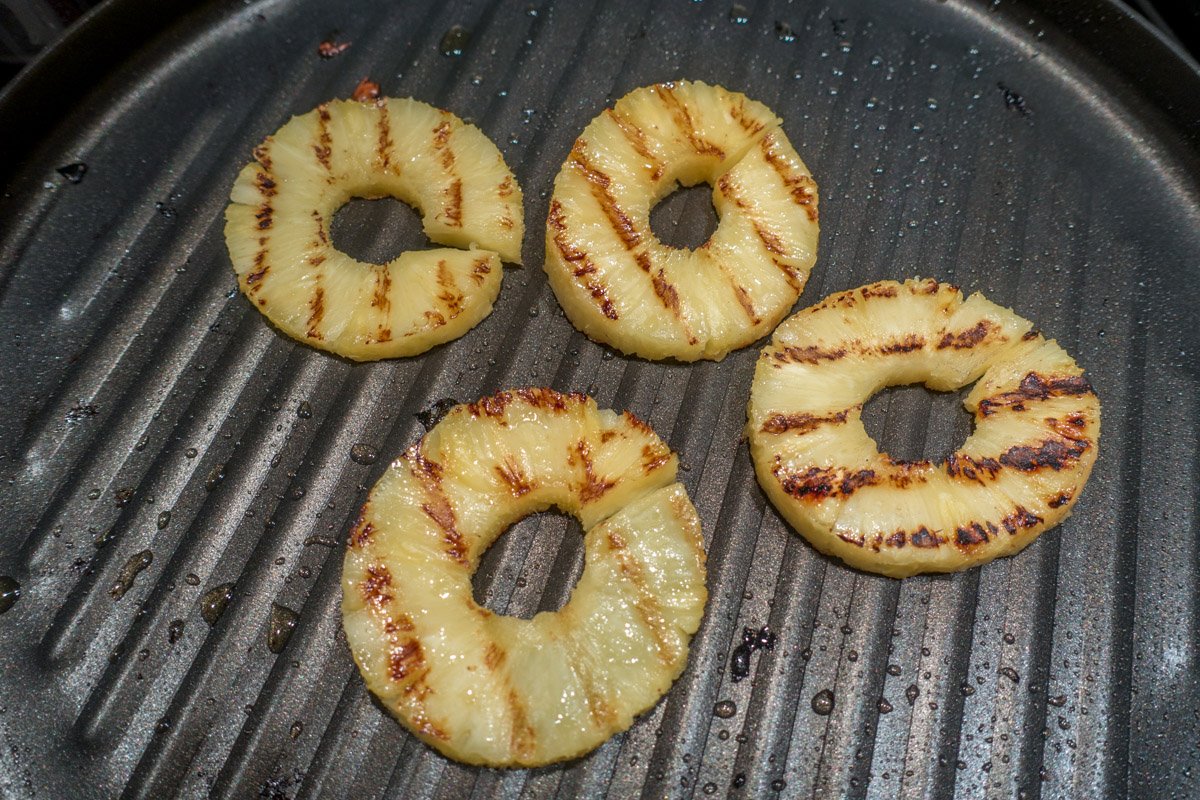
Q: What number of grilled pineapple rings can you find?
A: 4